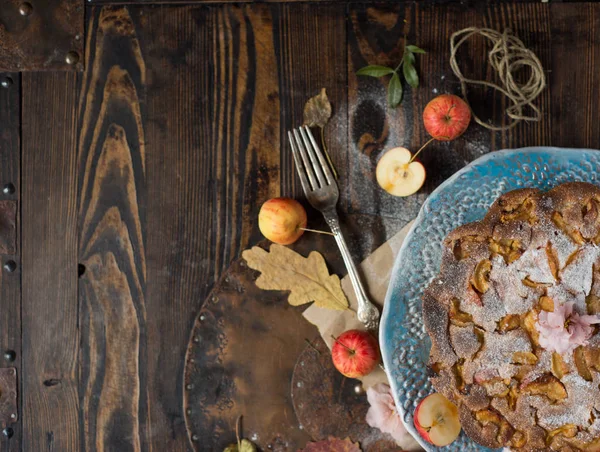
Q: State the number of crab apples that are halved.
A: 2